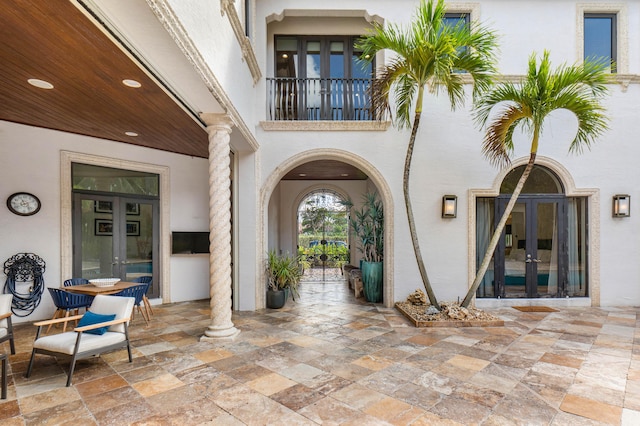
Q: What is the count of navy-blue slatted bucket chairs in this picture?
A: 4